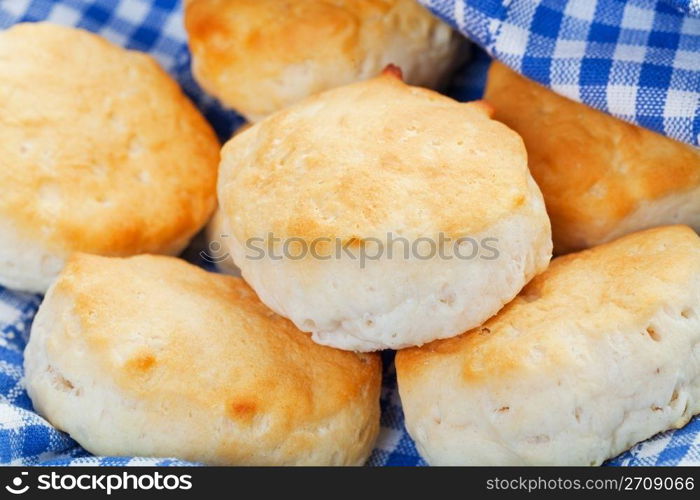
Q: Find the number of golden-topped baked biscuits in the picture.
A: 6